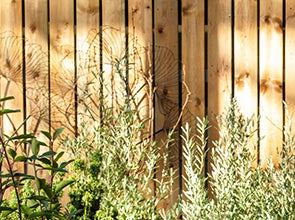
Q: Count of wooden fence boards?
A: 12